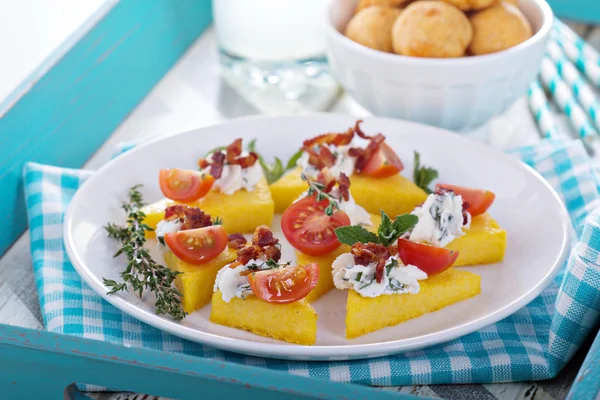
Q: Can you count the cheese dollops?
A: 7